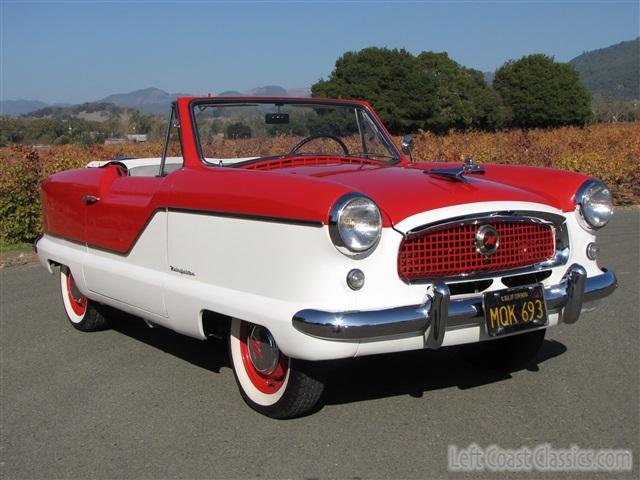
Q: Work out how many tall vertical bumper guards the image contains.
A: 2